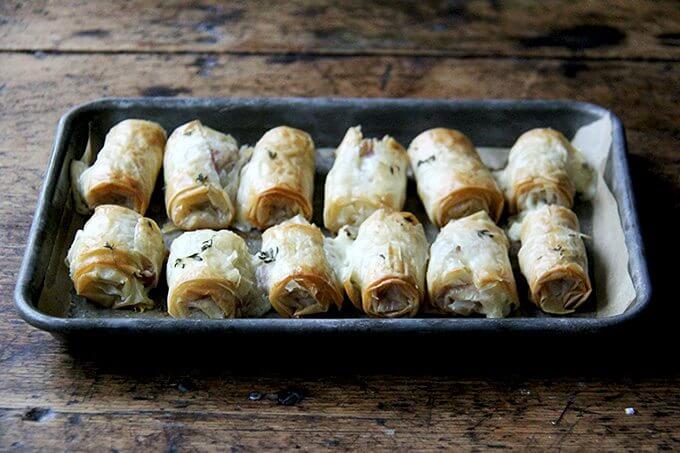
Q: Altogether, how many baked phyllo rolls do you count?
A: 12